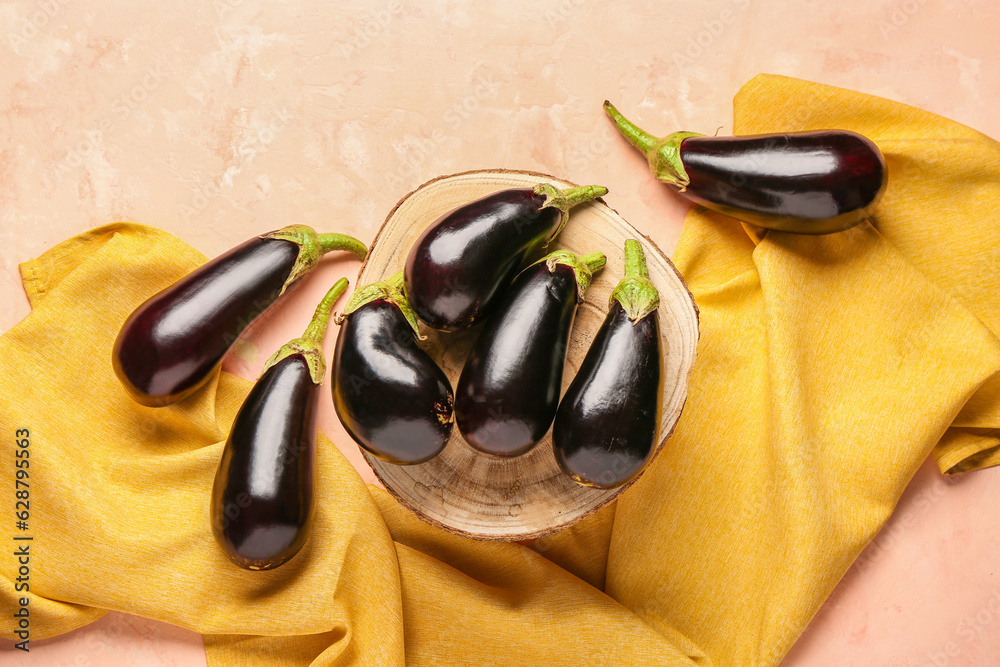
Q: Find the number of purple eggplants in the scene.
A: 7